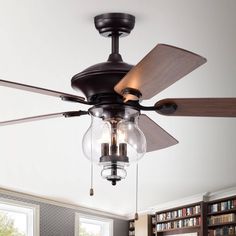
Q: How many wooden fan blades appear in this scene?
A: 5